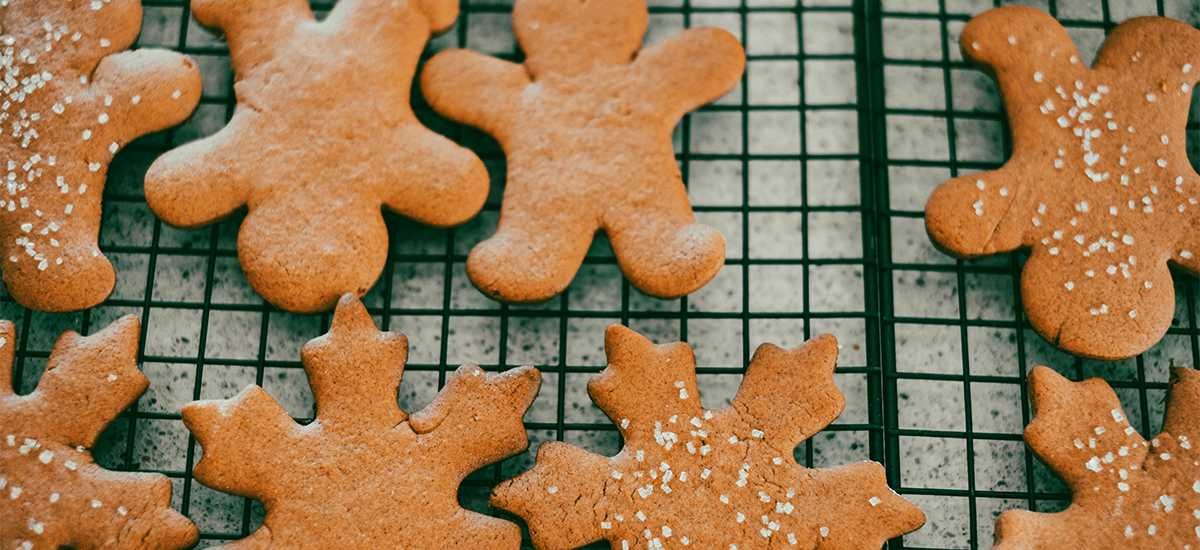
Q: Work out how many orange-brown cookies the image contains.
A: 8